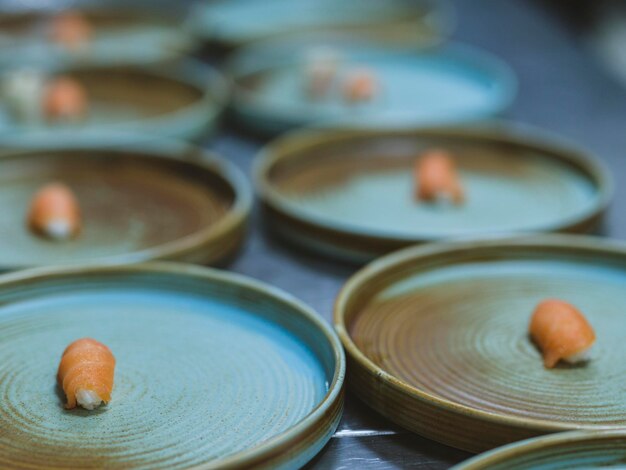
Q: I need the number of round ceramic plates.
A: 9